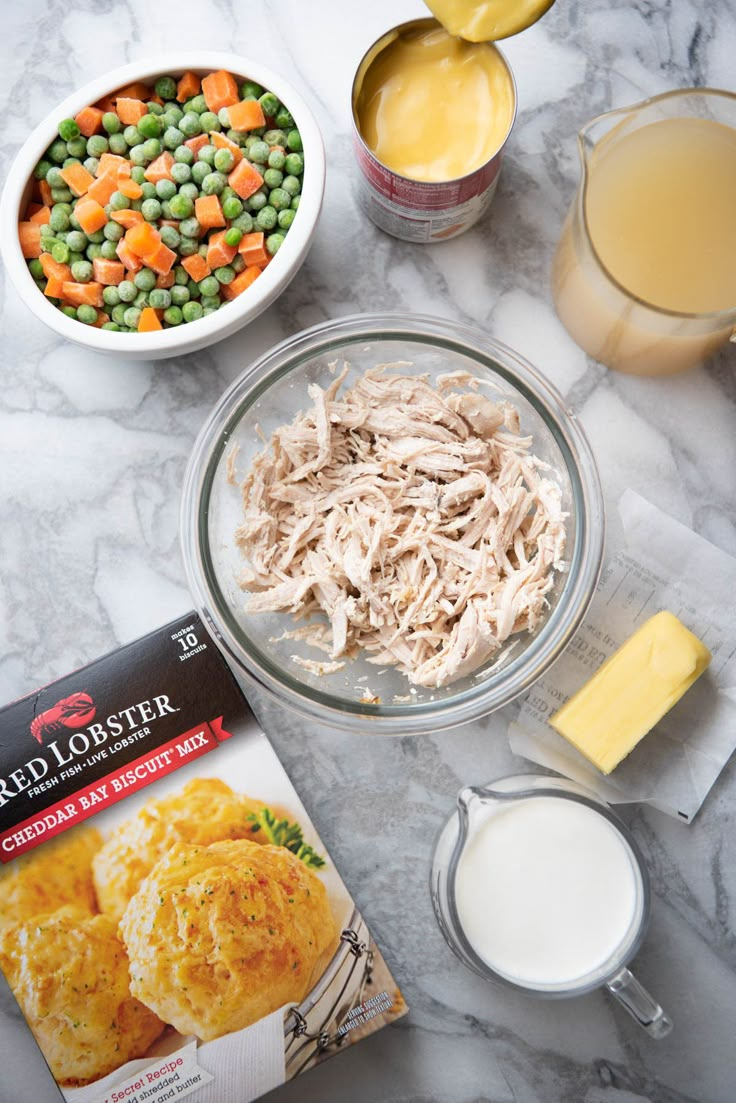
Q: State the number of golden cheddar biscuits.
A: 4